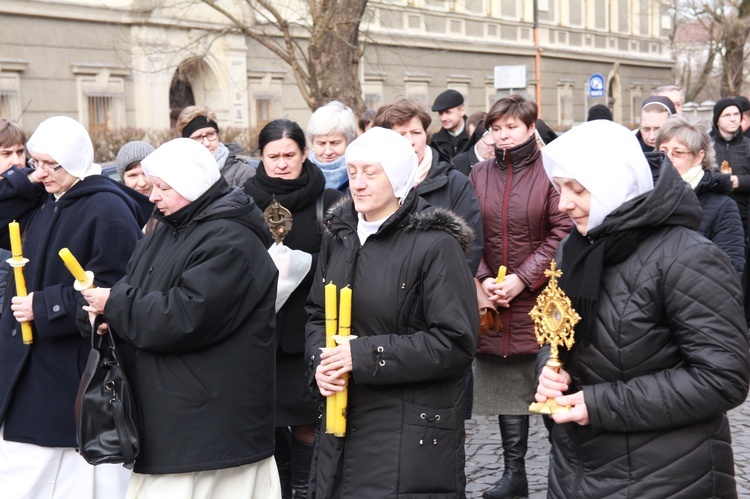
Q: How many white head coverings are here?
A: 4